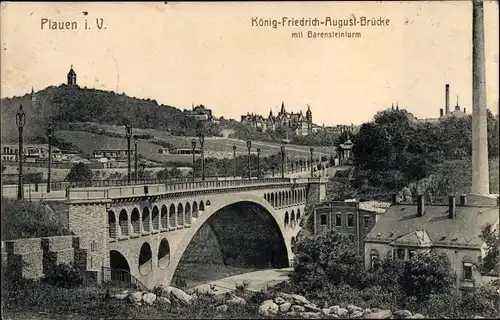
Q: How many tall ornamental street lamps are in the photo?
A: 11